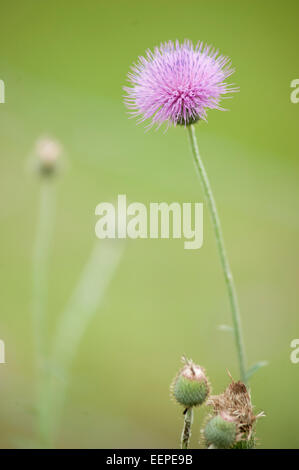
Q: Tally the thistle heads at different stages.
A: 5